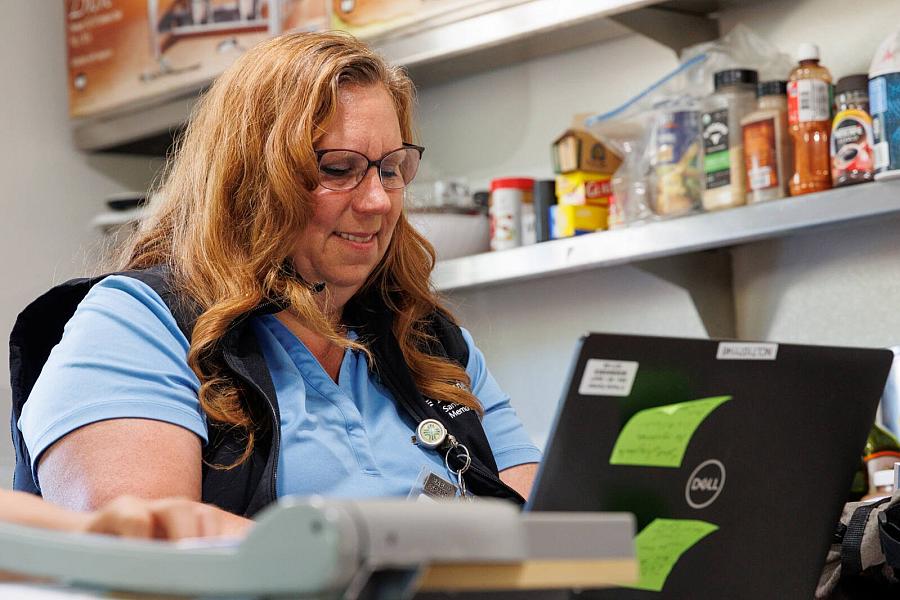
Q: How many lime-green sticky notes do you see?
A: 2